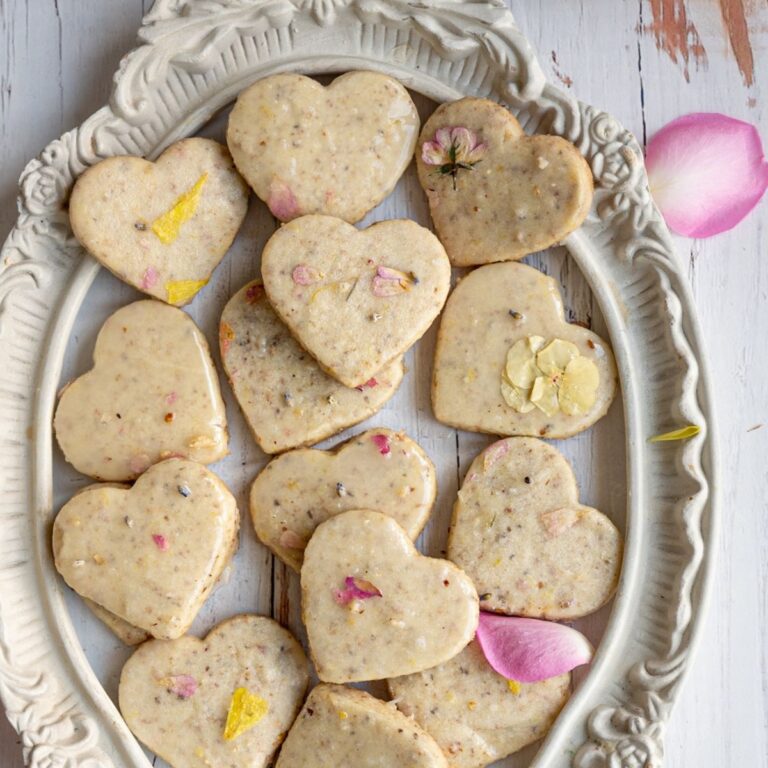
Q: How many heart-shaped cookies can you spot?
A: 15